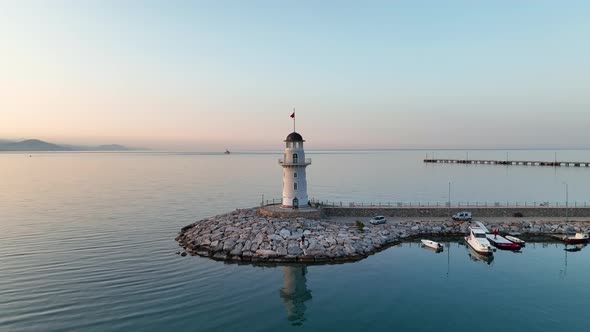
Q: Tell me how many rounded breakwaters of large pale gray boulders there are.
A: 1